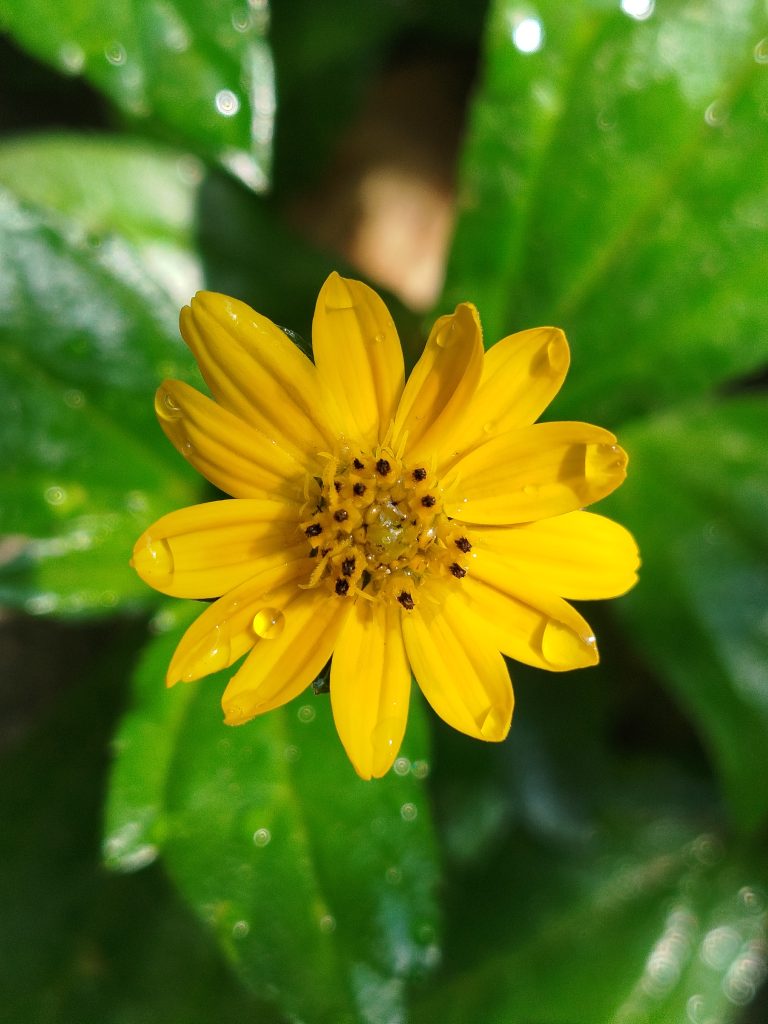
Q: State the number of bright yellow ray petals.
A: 13